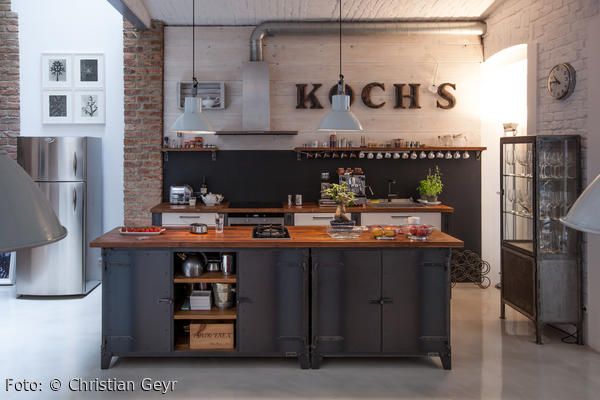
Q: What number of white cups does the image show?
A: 13